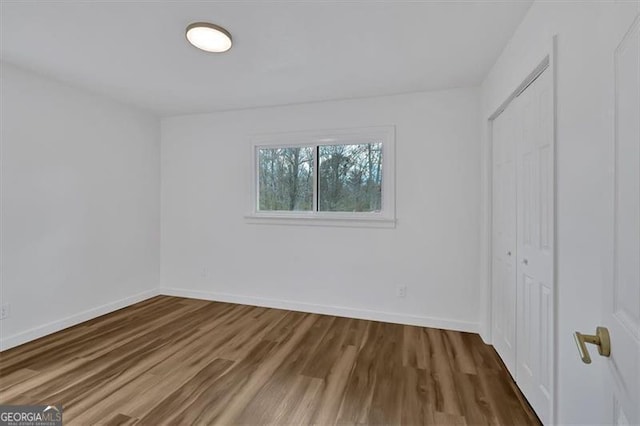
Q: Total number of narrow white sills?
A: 1